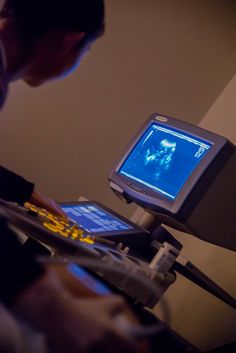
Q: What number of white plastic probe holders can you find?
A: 1